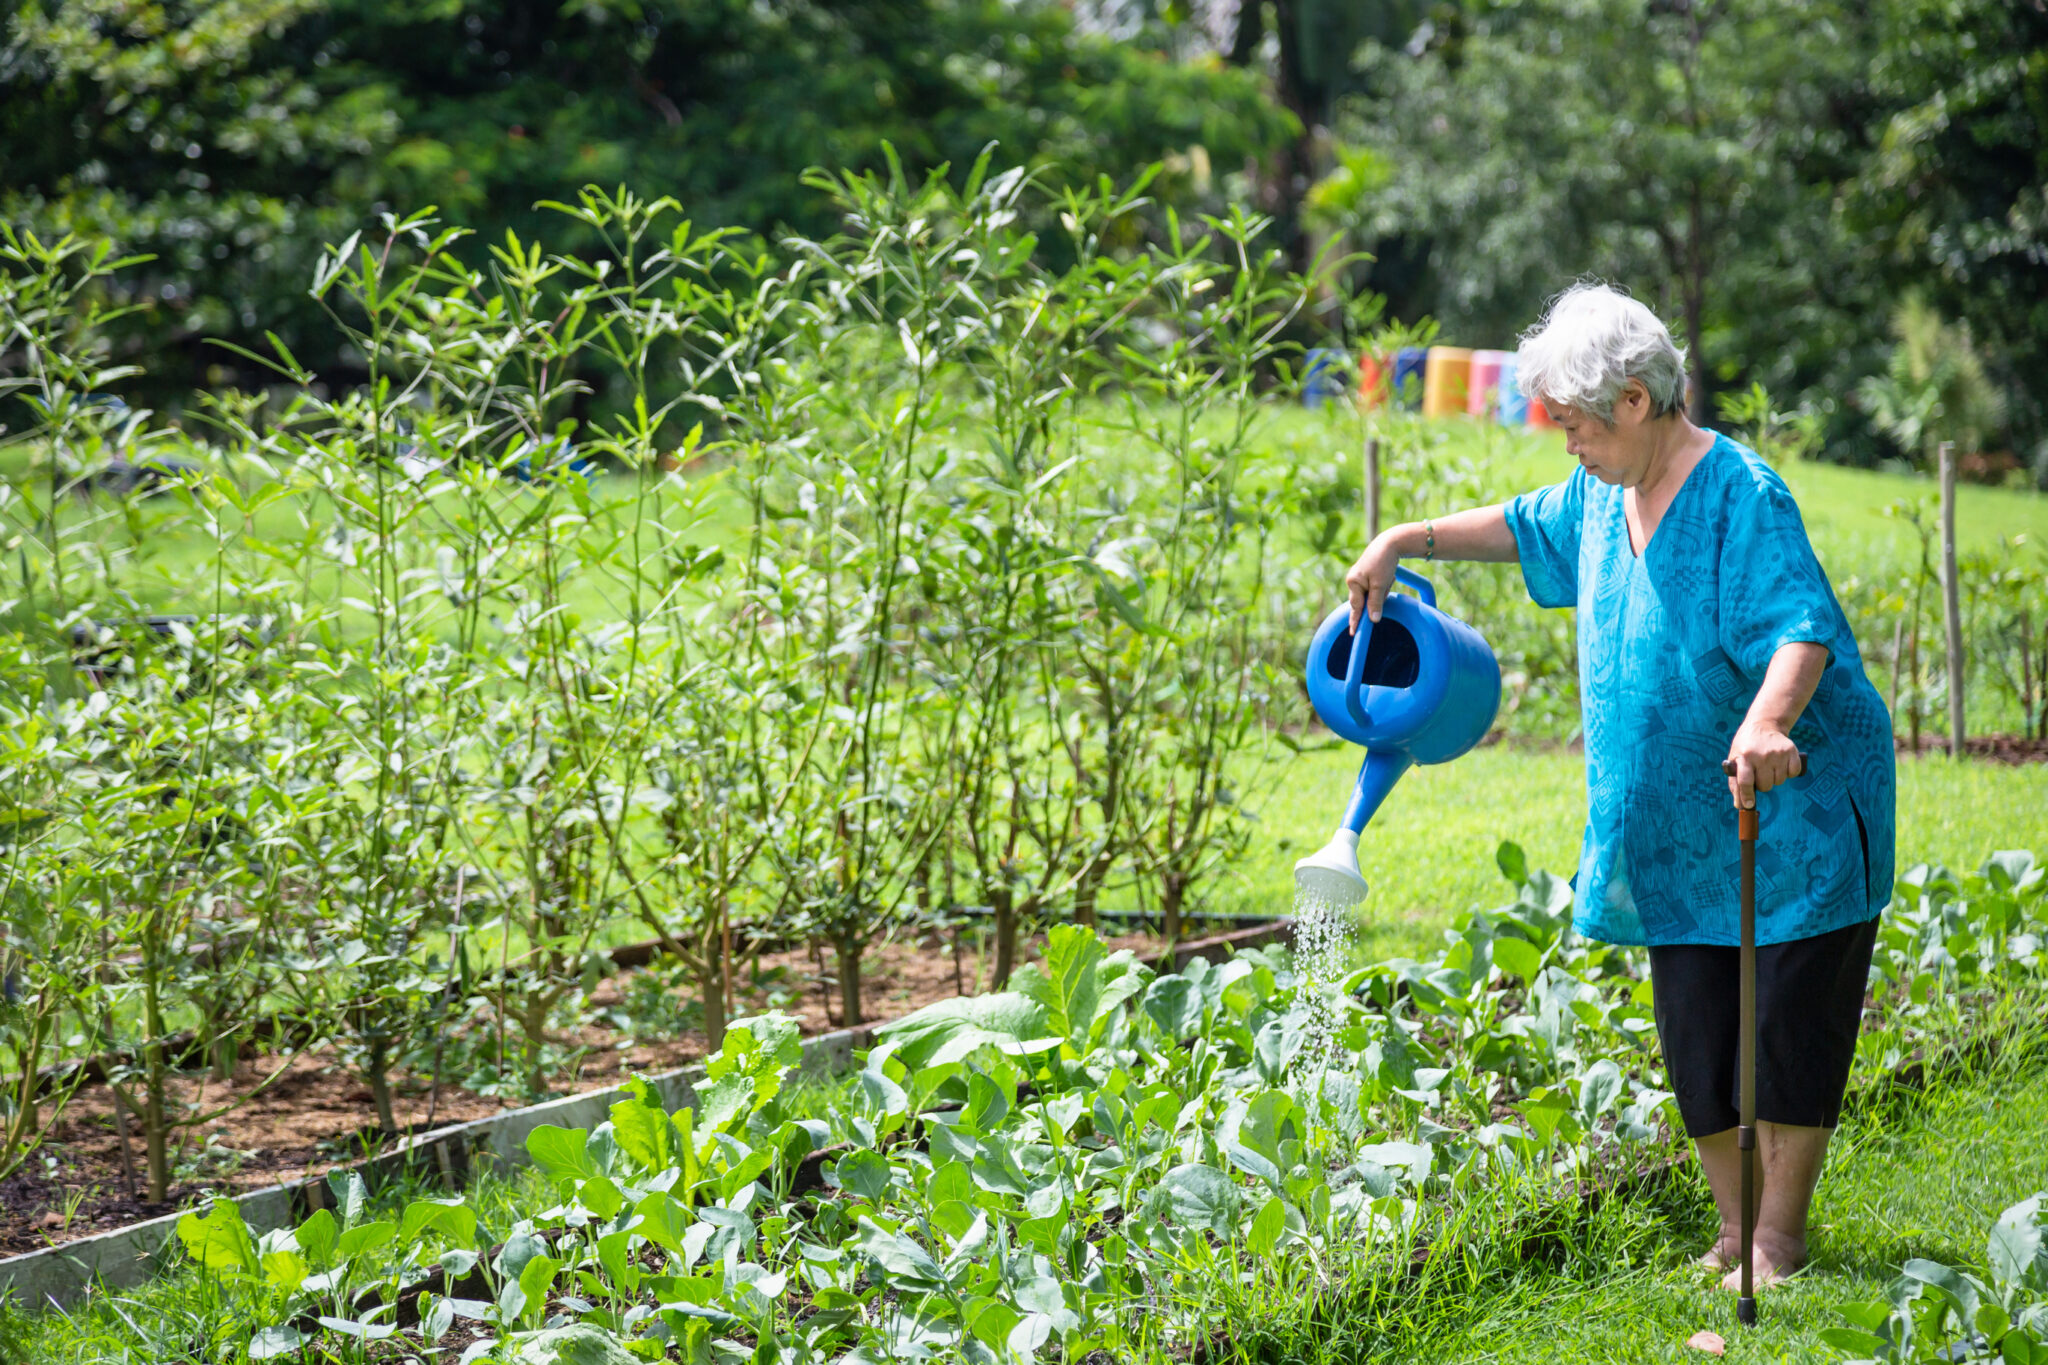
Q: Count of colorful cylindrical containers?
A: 7